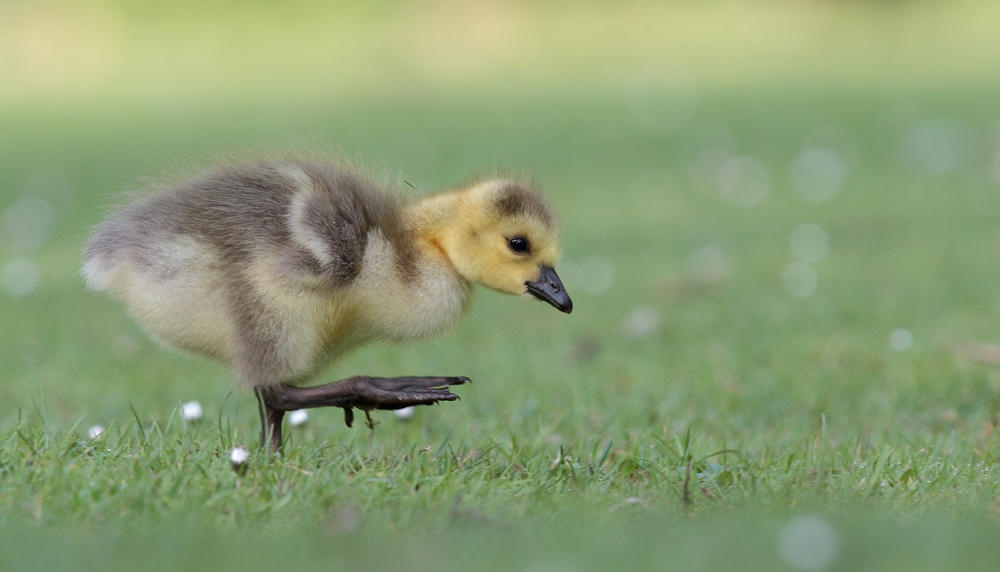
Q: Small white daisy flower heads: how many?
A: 5